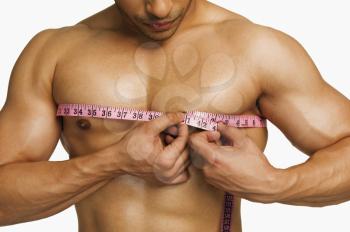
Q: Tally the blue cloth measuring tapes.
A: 0